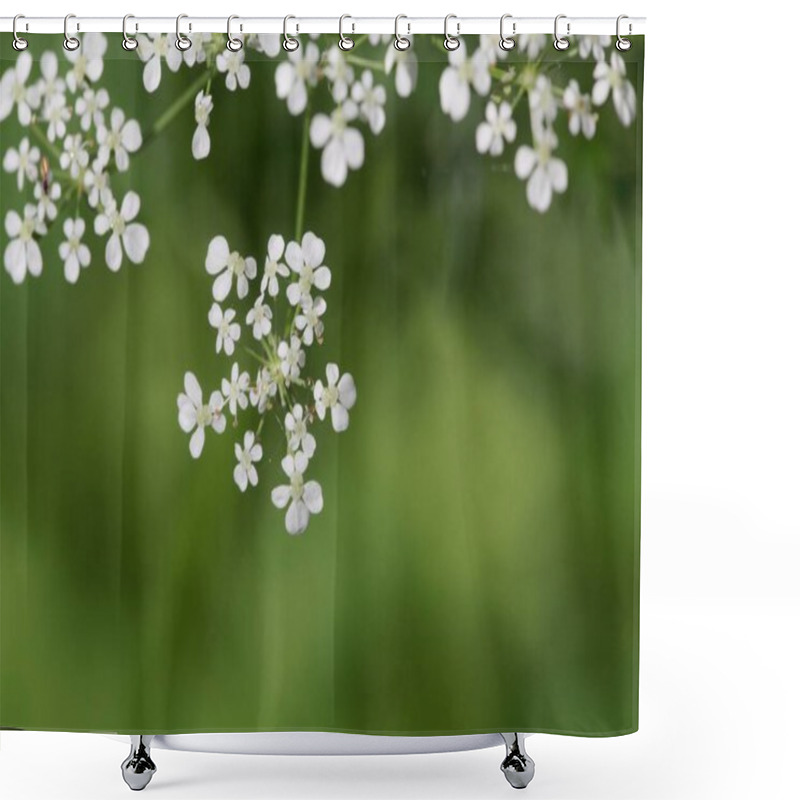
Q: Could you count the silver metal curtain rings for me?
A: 12